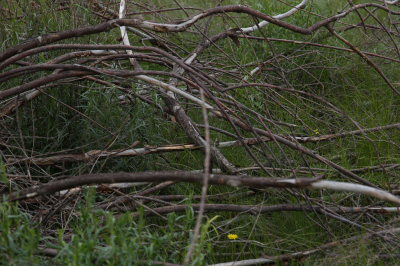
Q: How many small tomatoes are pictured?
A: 0